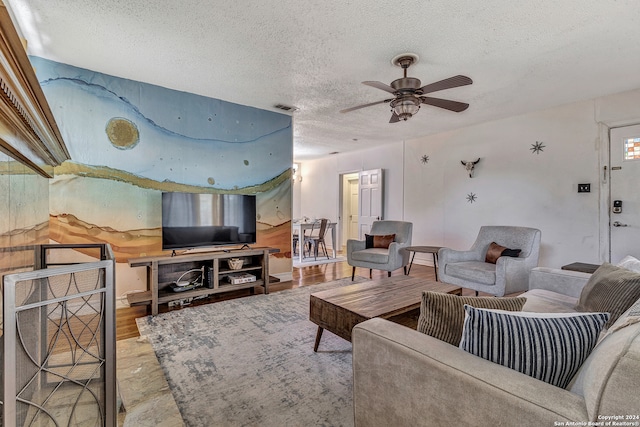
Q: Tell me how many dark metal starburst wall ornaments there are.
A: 3